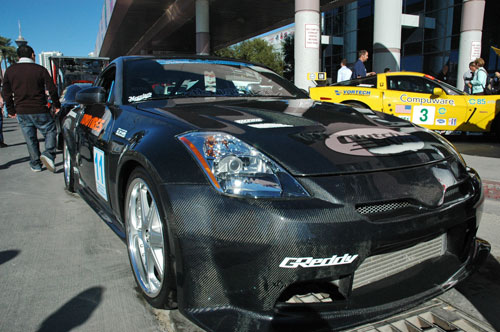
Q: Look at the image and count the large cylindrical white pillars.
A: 4